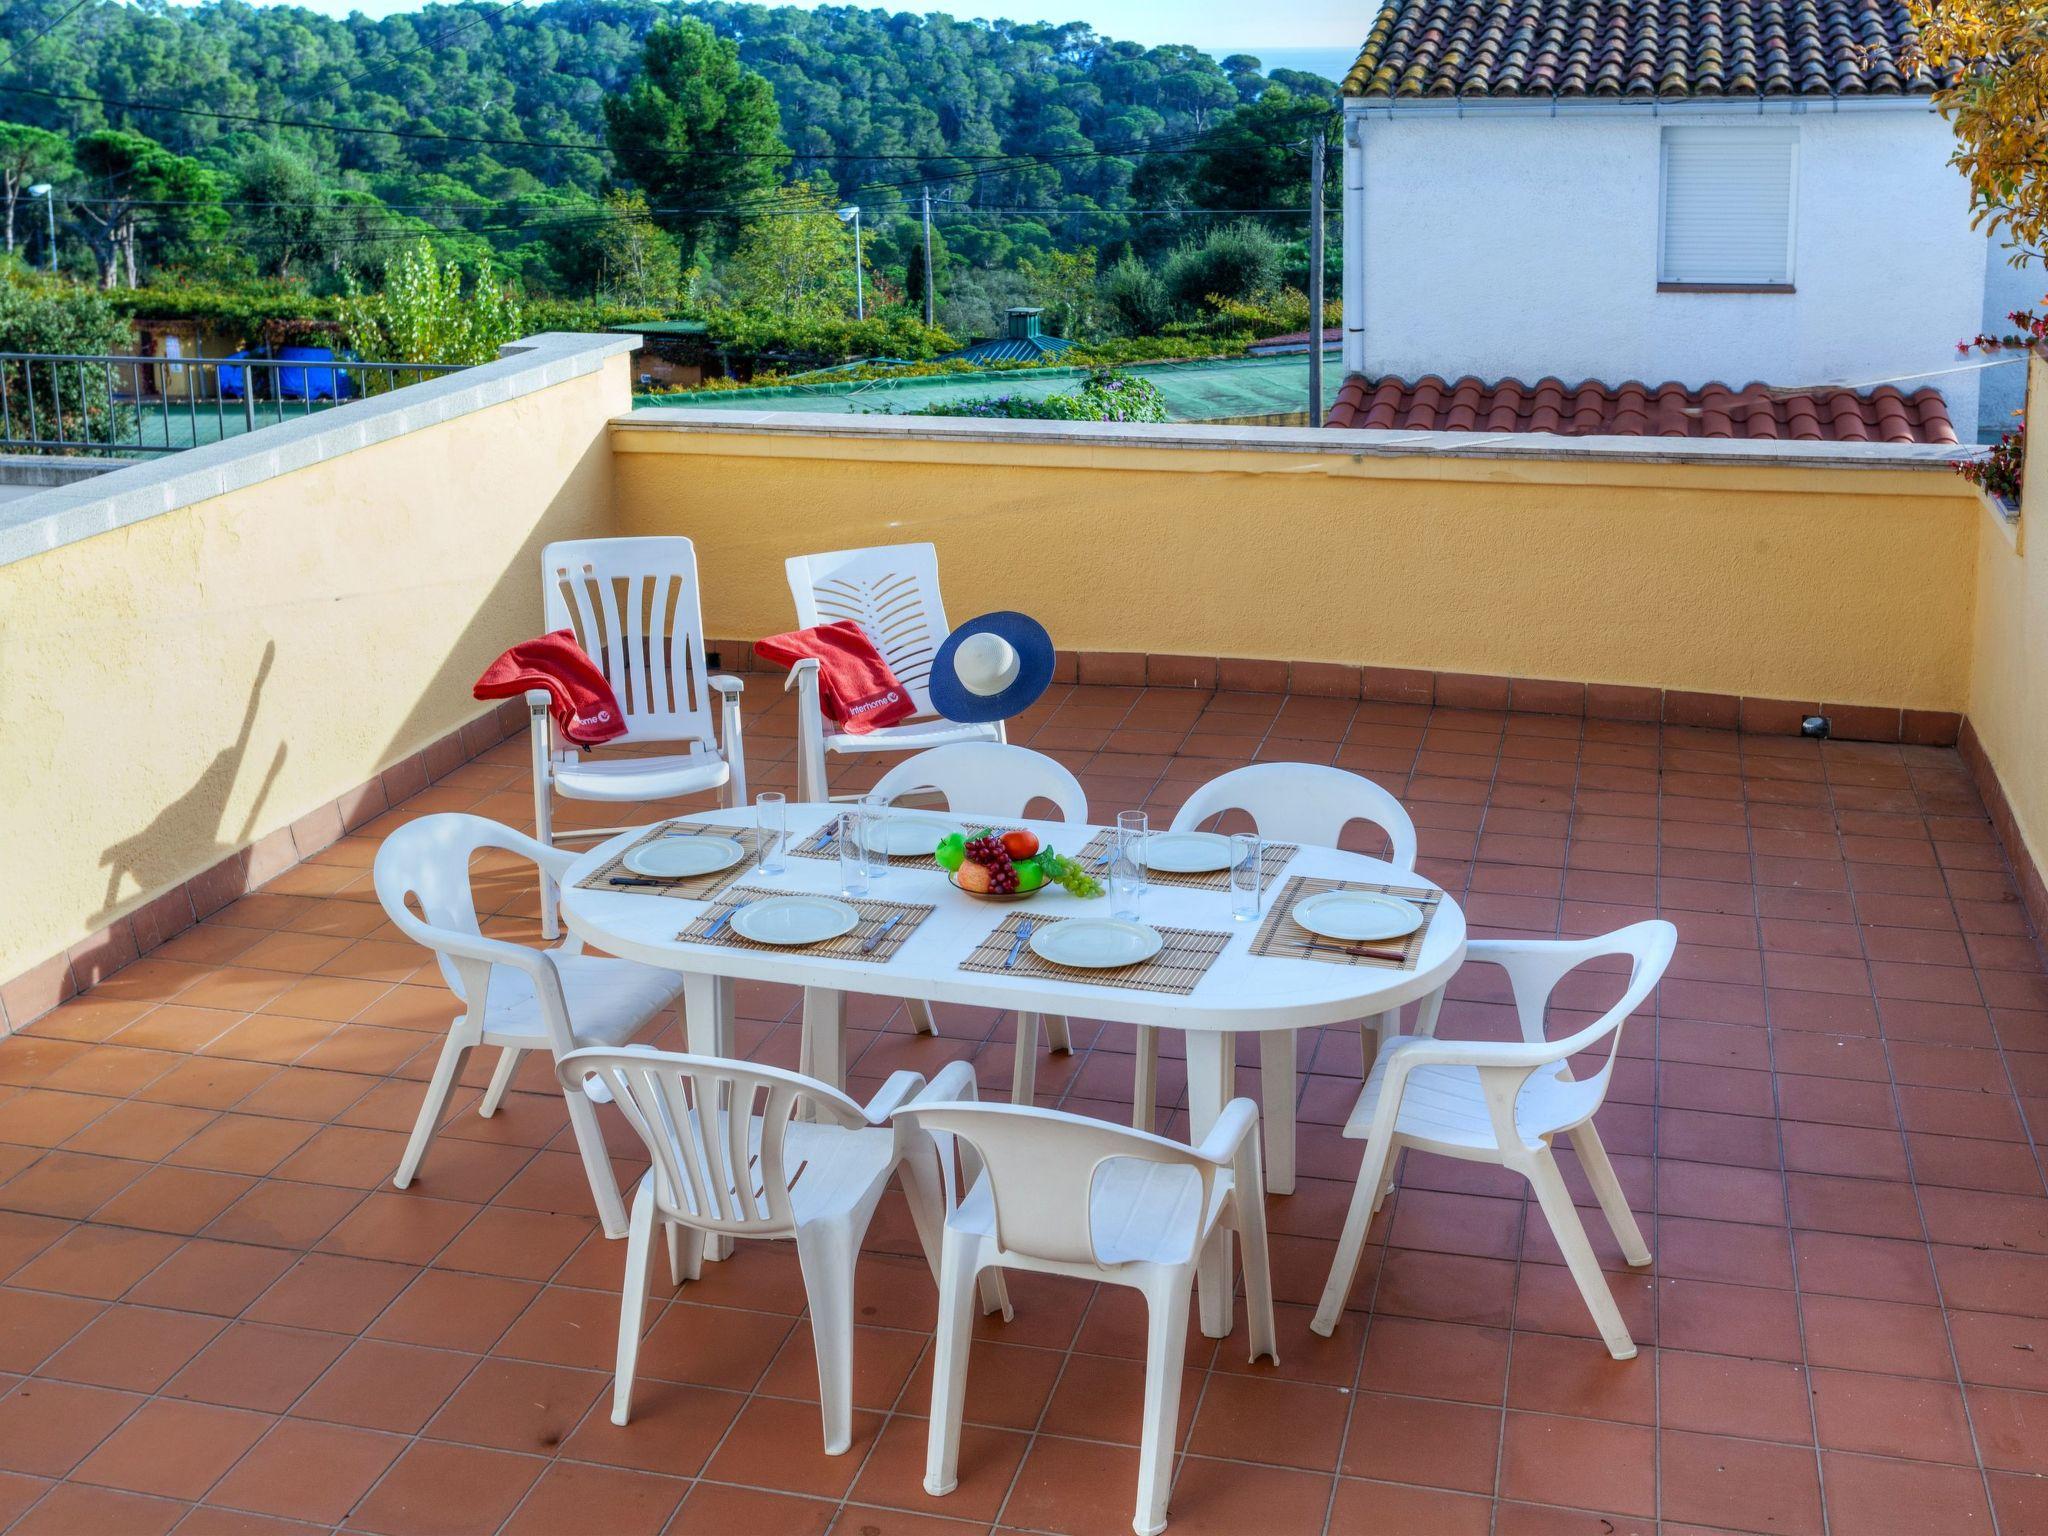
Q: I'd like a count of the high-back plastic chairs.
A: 2